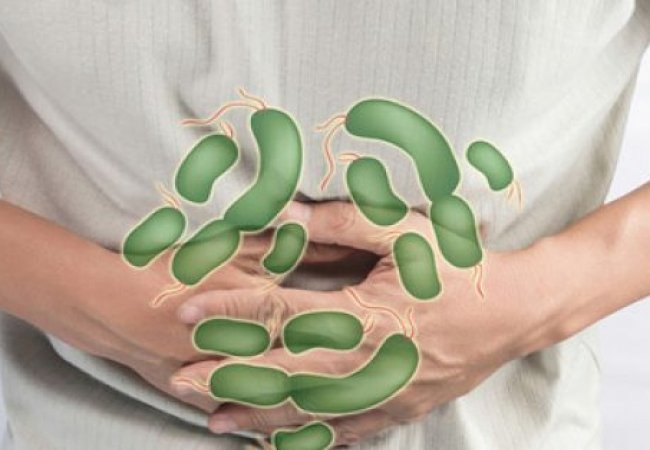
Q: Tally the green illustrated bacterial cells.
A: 15